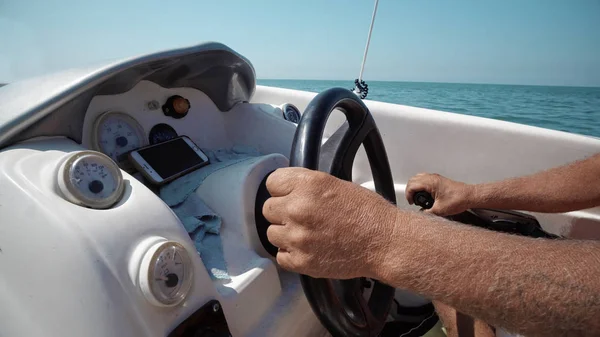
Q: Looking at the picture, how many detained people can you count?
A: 0